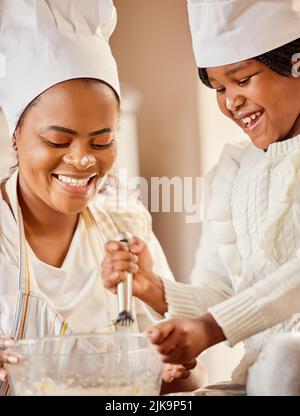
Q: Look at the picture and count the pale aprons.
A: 1